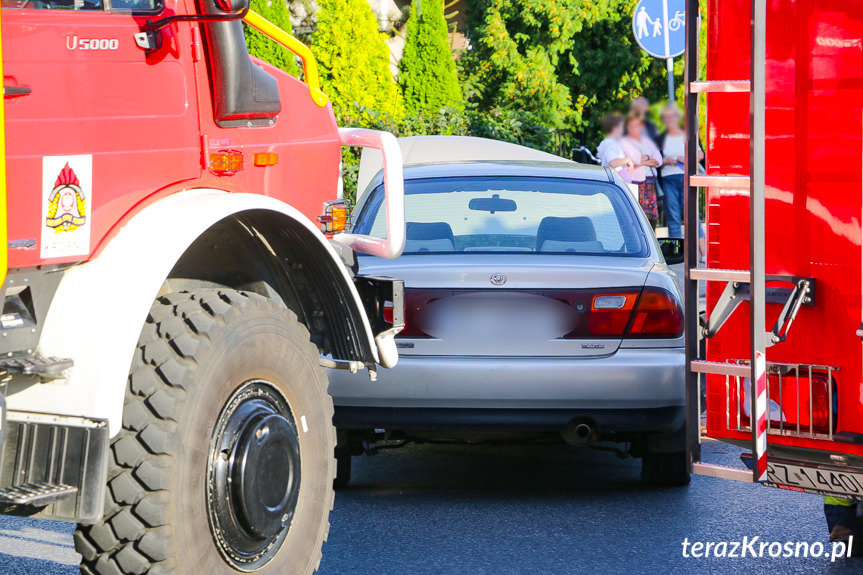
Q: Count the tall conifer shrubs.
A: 3